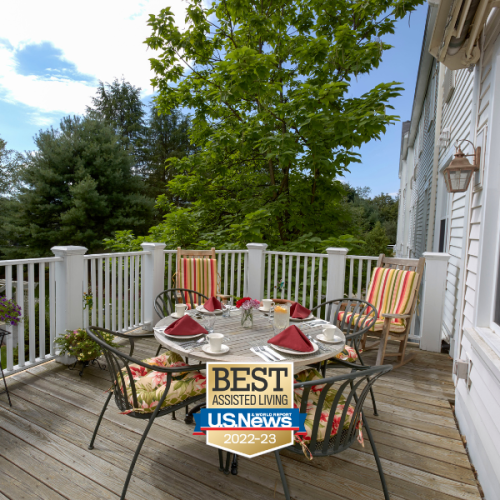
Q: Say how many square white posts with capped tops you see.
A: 5